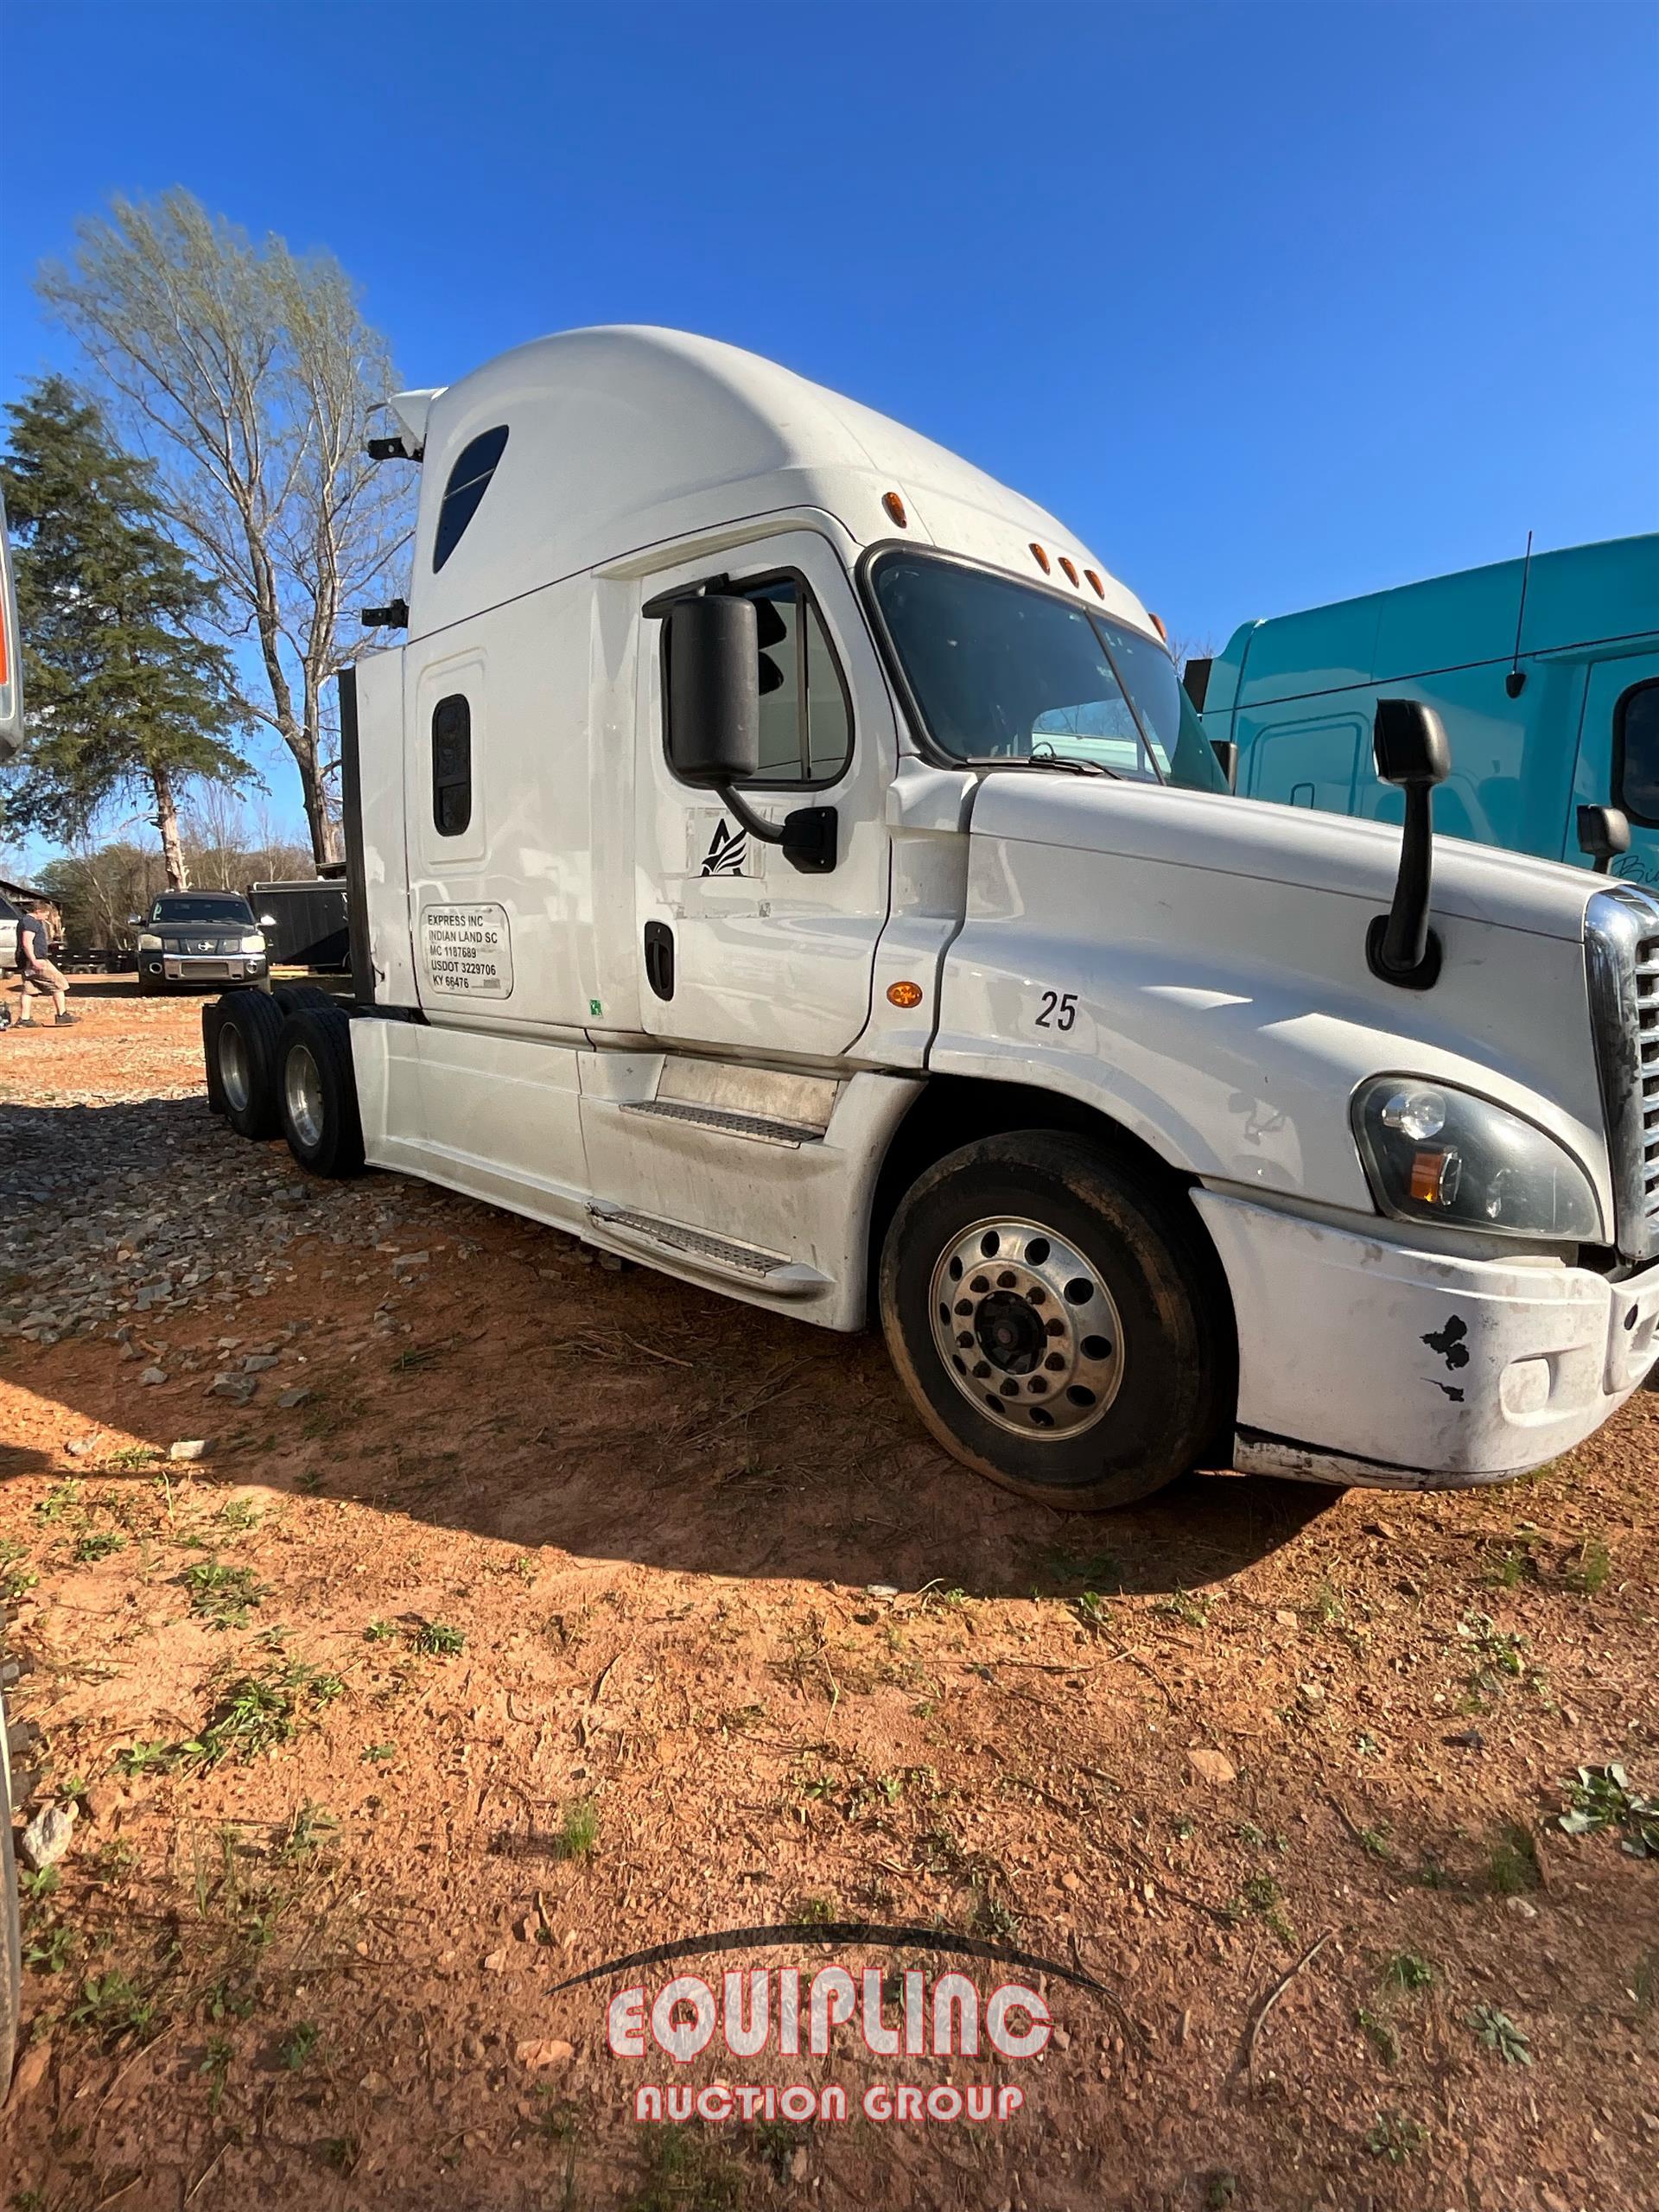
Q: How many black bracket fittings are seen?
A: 2